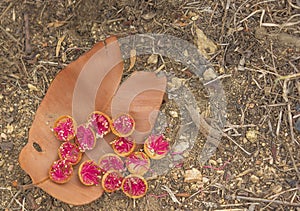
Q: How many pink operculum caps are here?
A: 13